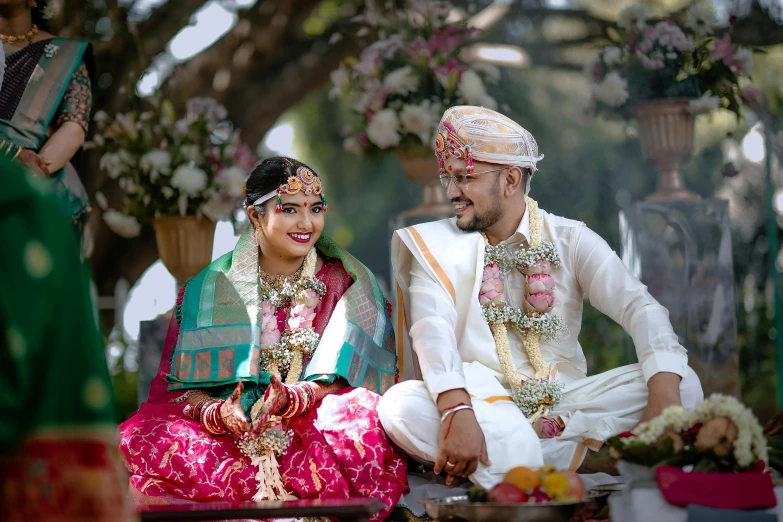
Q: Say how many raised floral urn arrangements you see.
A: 3